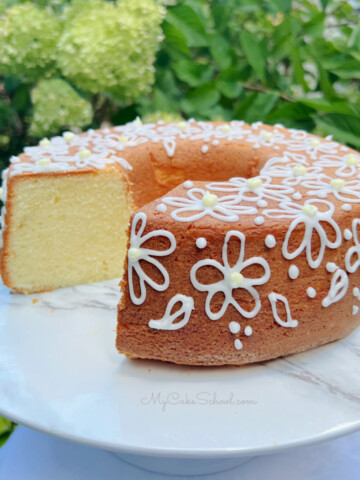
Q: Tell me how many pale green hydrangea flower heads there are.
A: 3